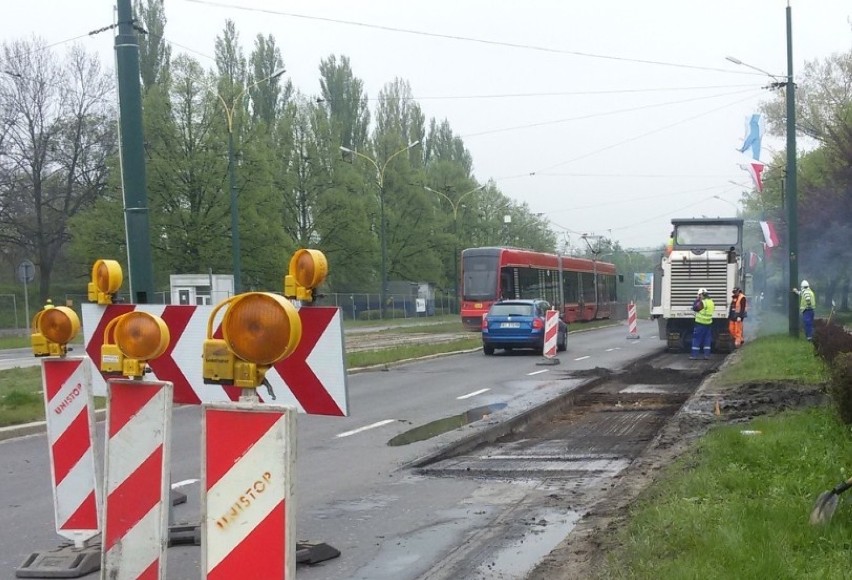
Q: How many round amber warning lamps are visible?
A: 5